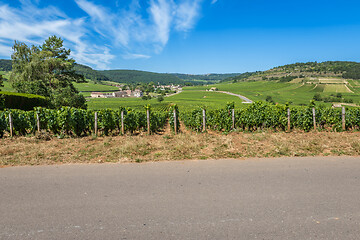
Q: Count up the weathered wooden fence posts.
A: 11